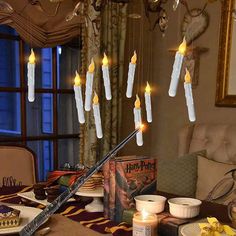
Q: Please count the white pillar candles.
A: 10